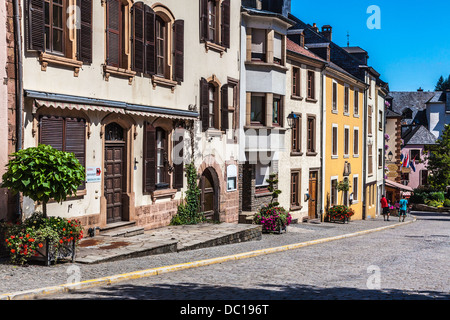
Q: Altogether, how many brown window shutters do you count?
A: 14